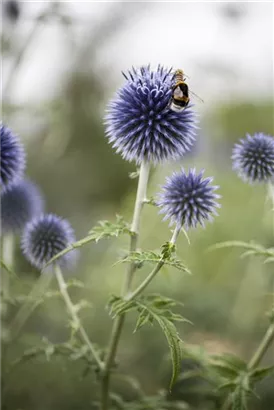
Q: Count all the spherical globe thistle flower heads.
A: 6